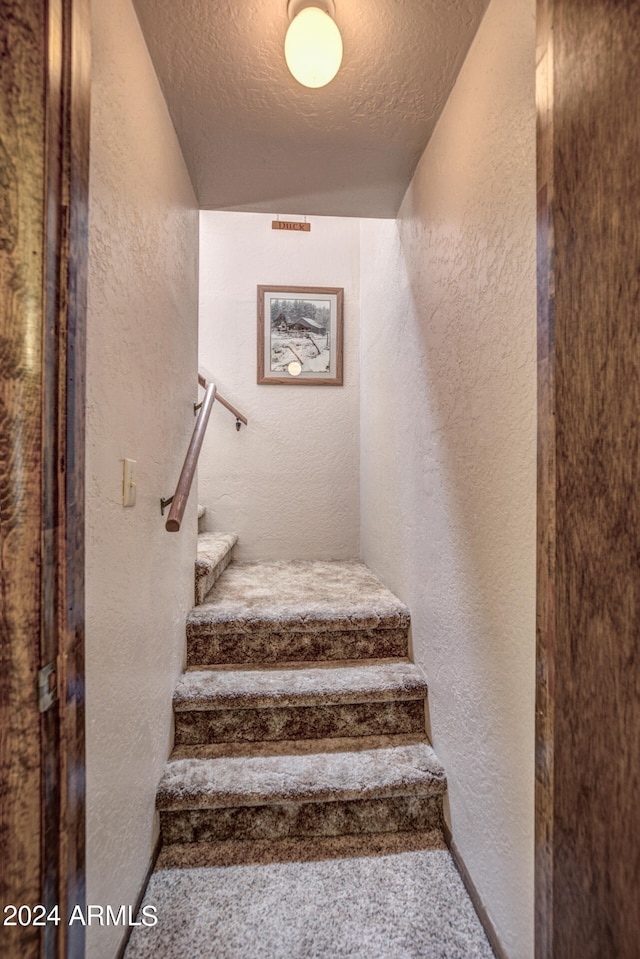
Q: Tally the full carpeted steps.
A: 3